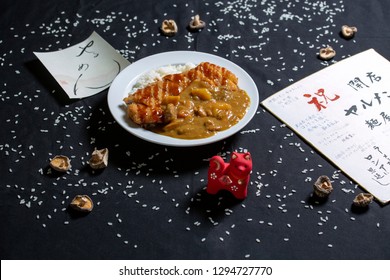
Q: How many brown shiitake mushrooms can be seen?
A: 9